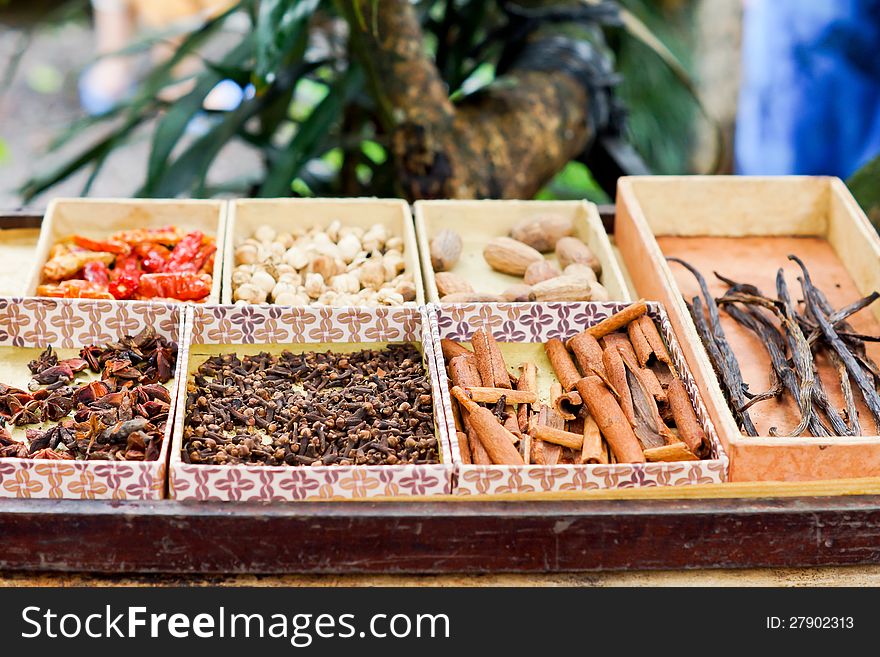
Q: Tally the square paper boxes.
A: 6